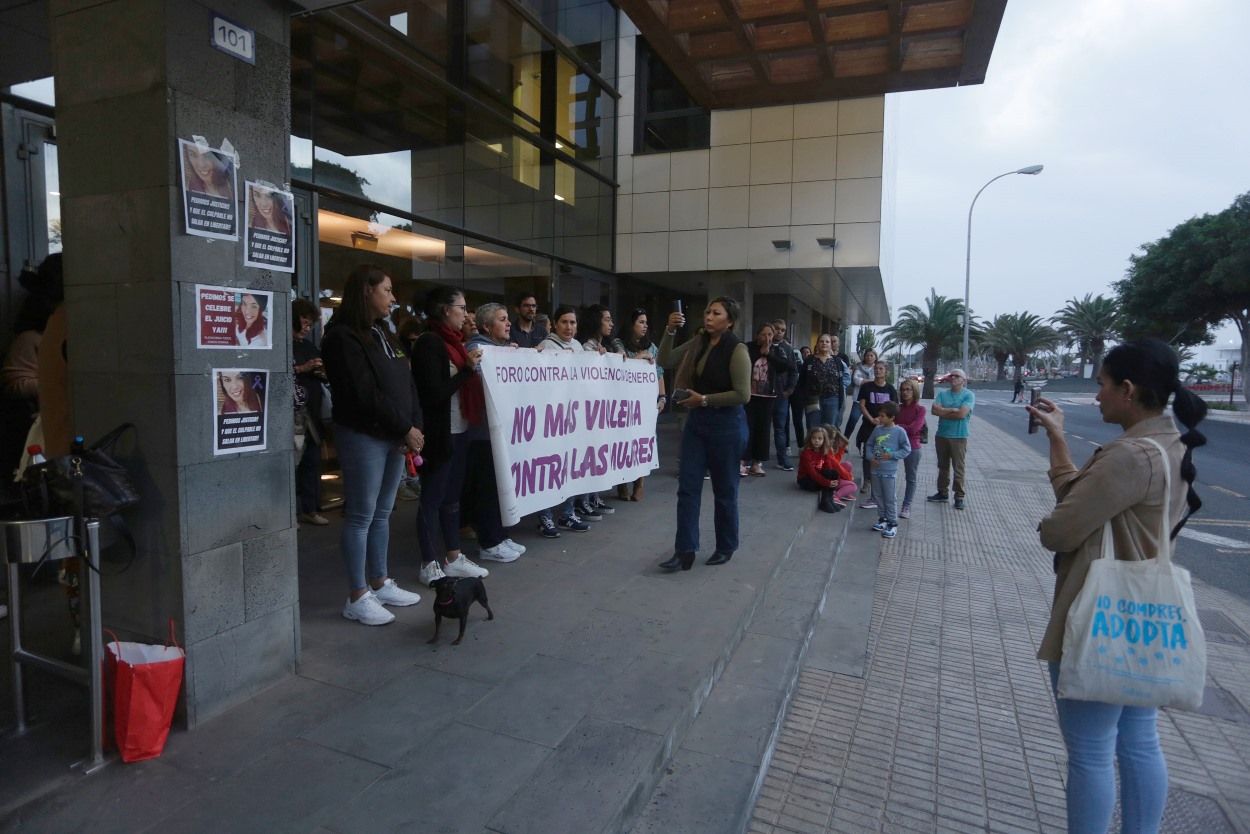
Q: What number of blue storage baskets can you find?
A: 0